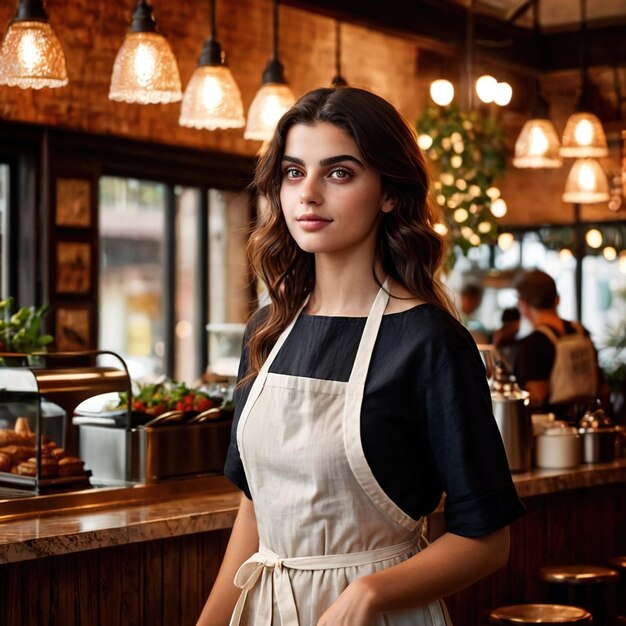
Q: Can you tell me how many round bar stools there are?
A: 3